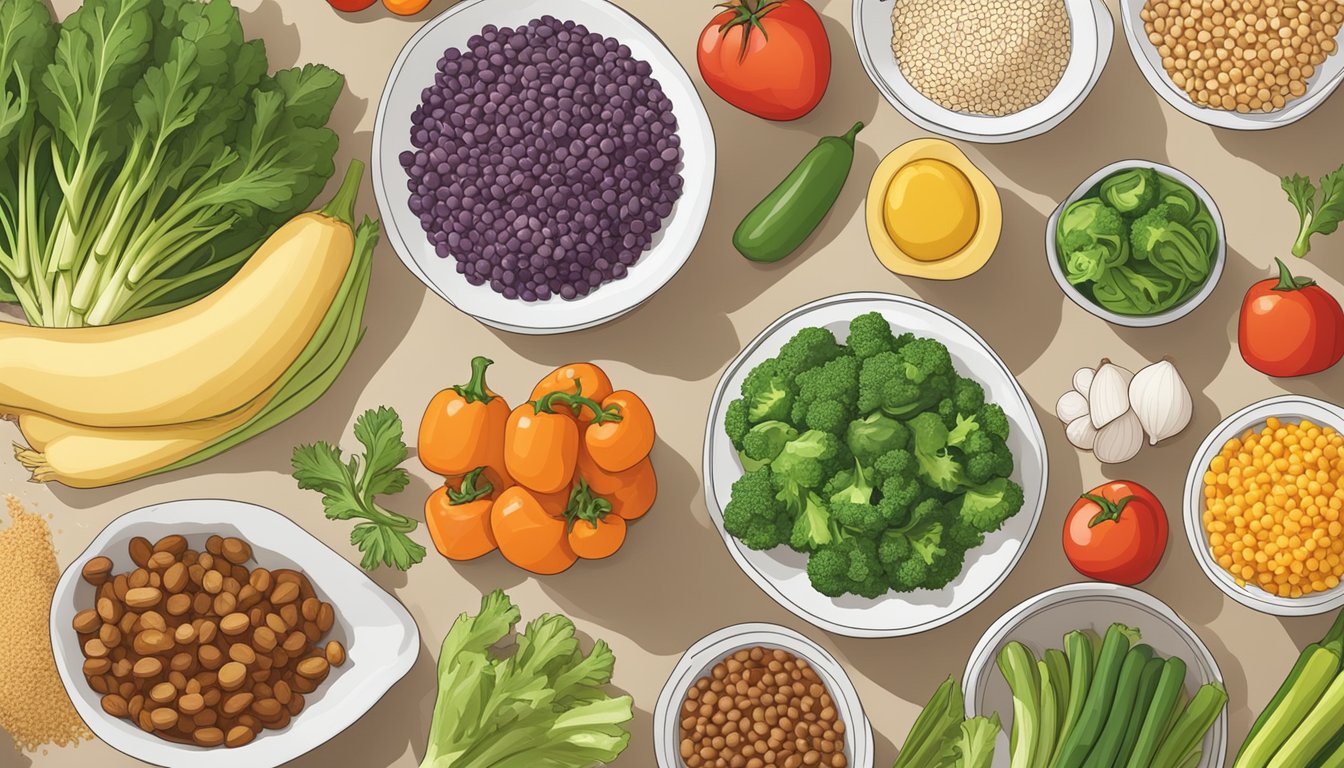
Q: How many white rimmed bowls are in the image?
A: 9